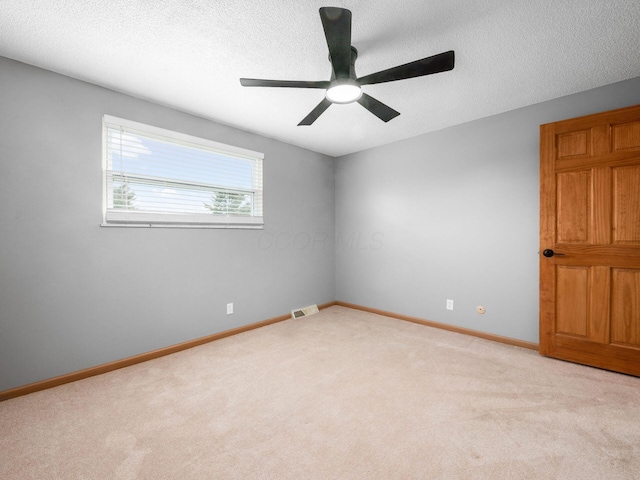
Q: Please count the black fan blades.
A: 5